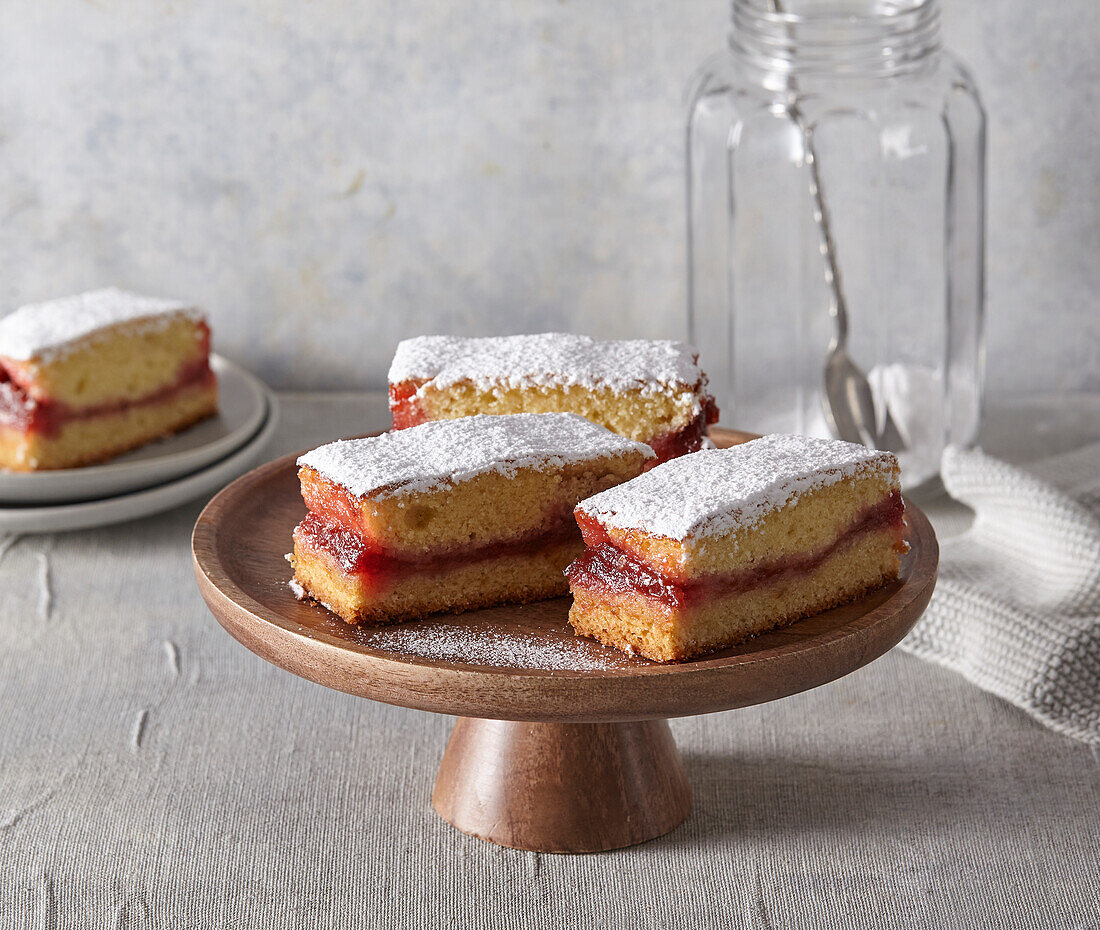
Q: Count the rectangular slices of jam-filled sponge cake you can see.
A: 4